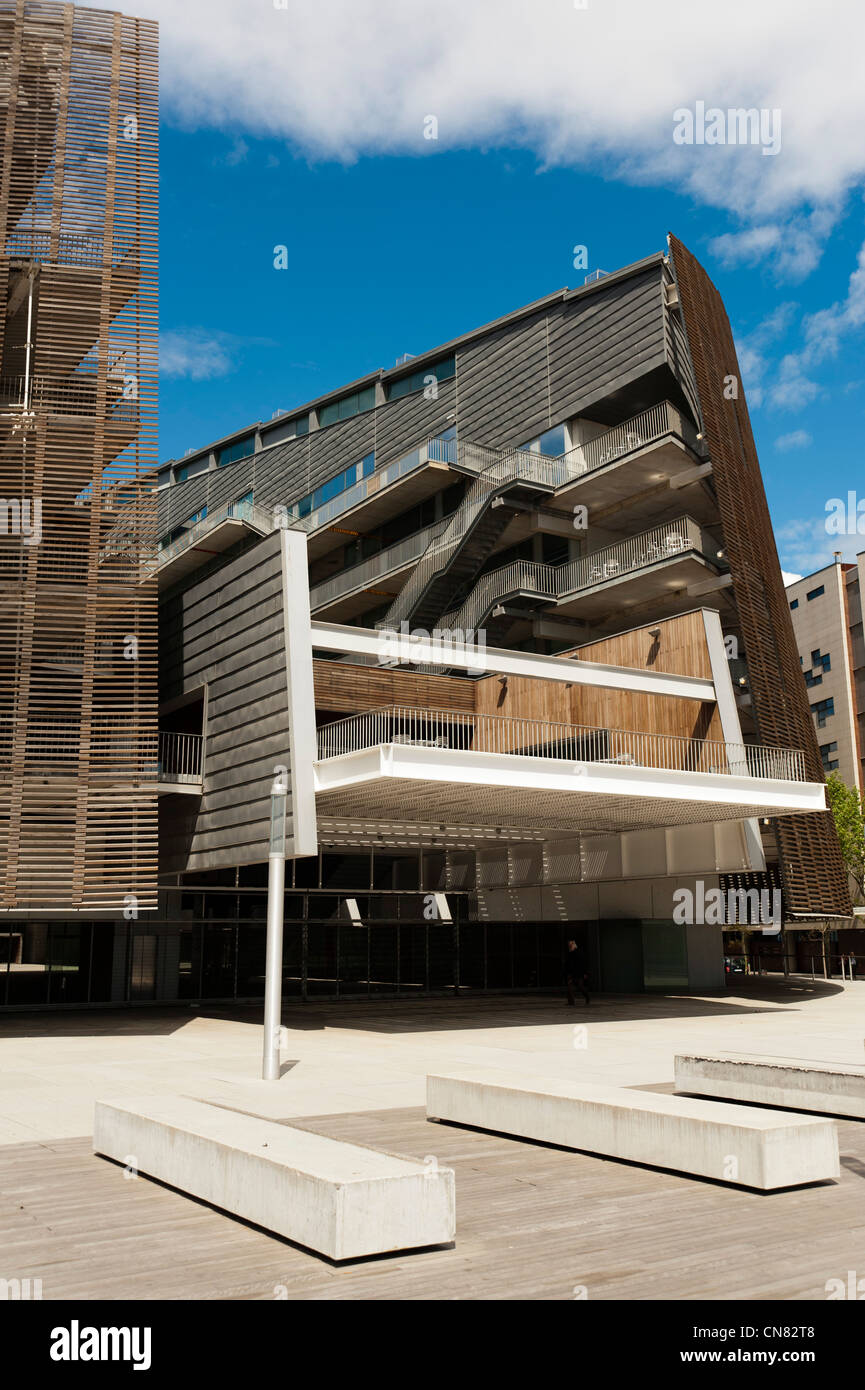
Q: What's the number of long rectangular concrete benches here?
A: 3